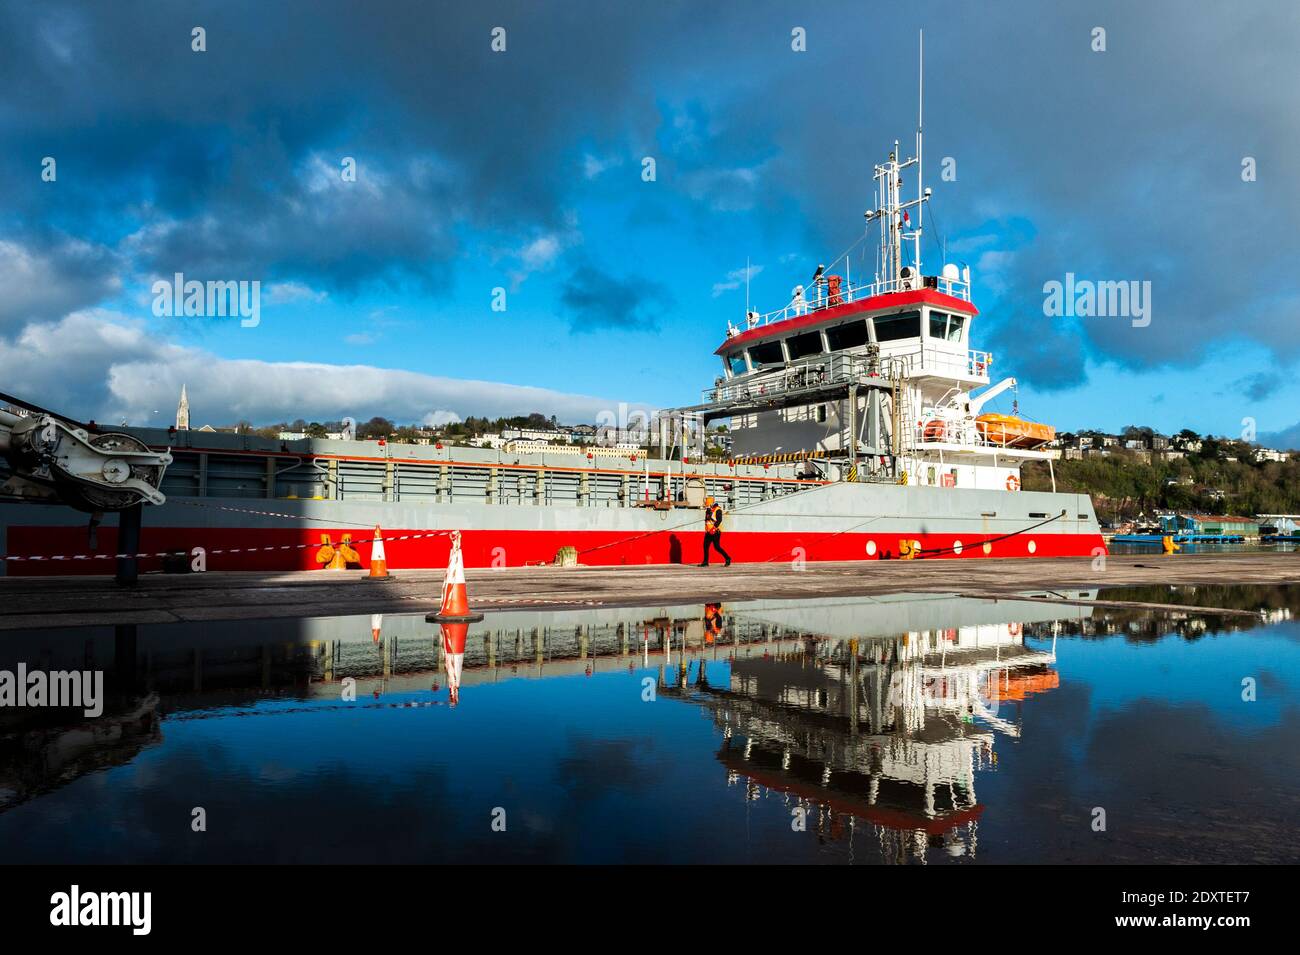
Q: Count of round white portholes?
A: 5